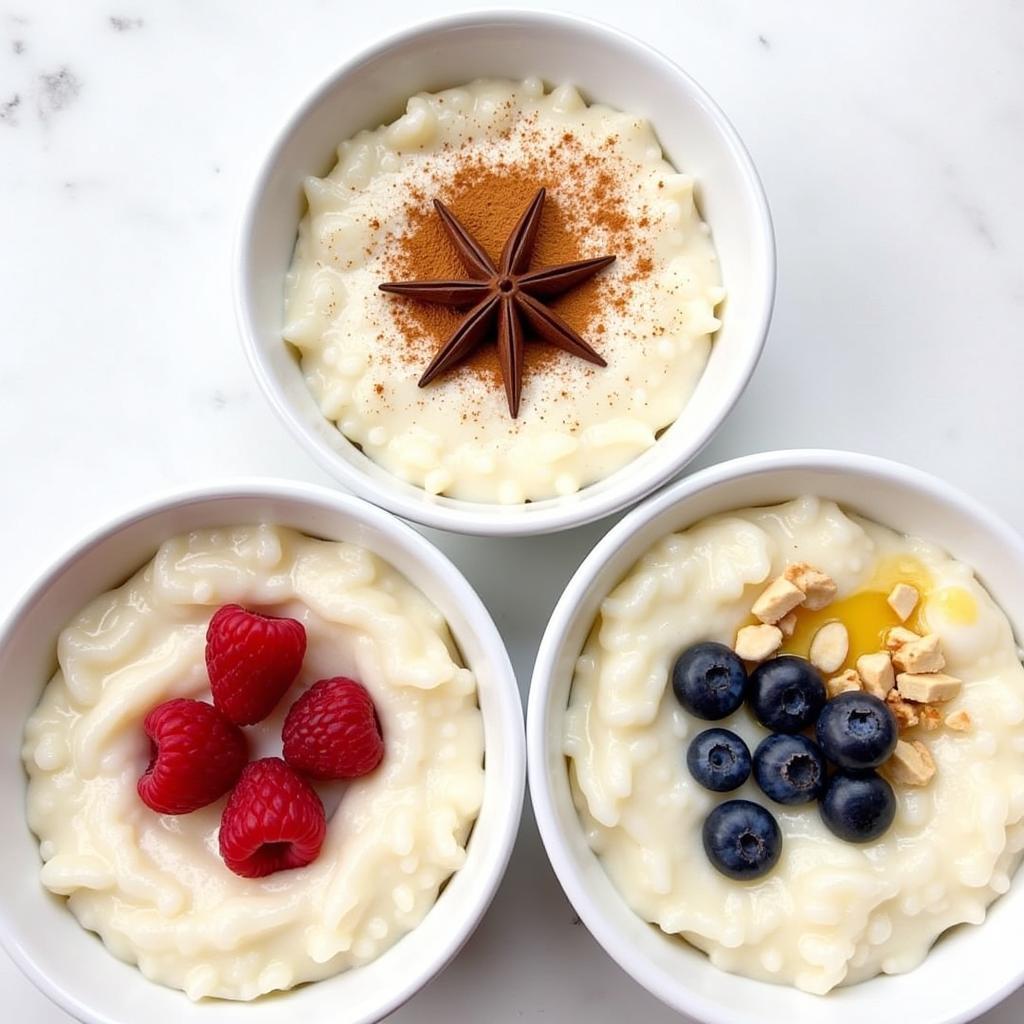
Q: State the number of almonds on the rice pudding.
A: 1